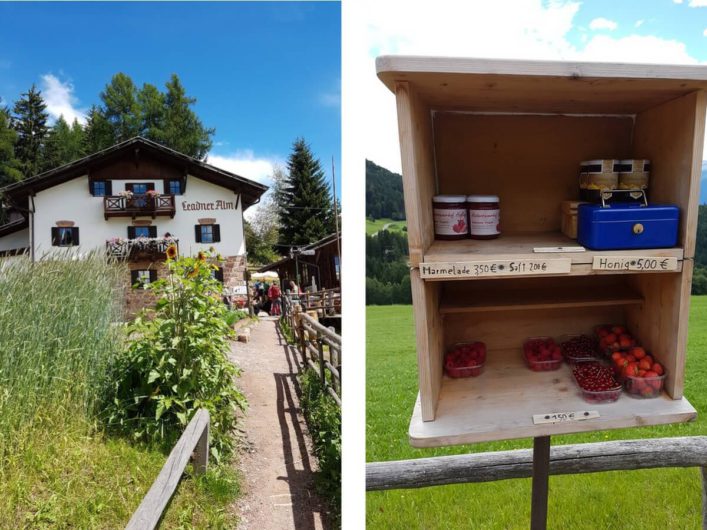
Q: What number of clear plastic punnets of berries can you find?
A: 6